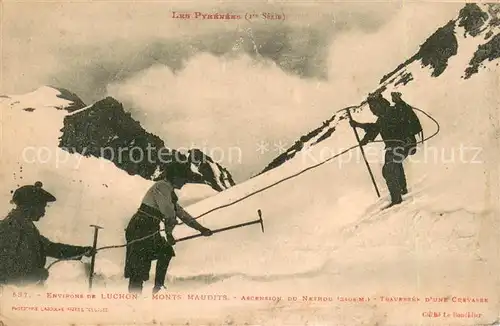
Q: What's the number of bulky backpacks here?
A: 1